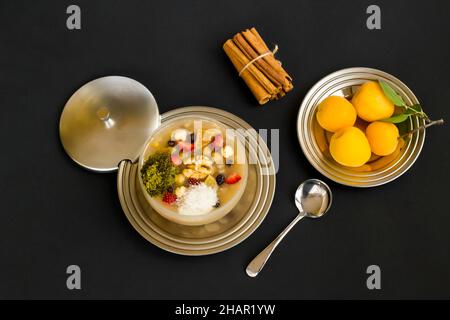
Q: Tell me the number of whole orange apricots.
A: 4